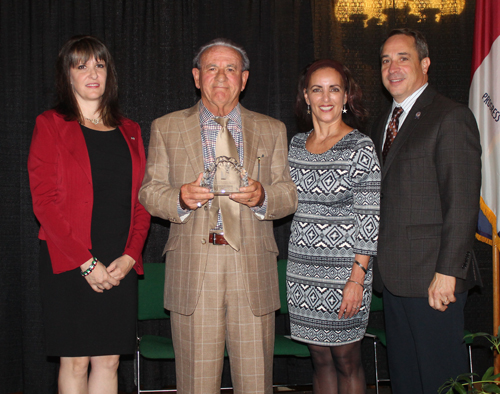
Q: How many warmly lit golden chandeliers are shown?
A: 1